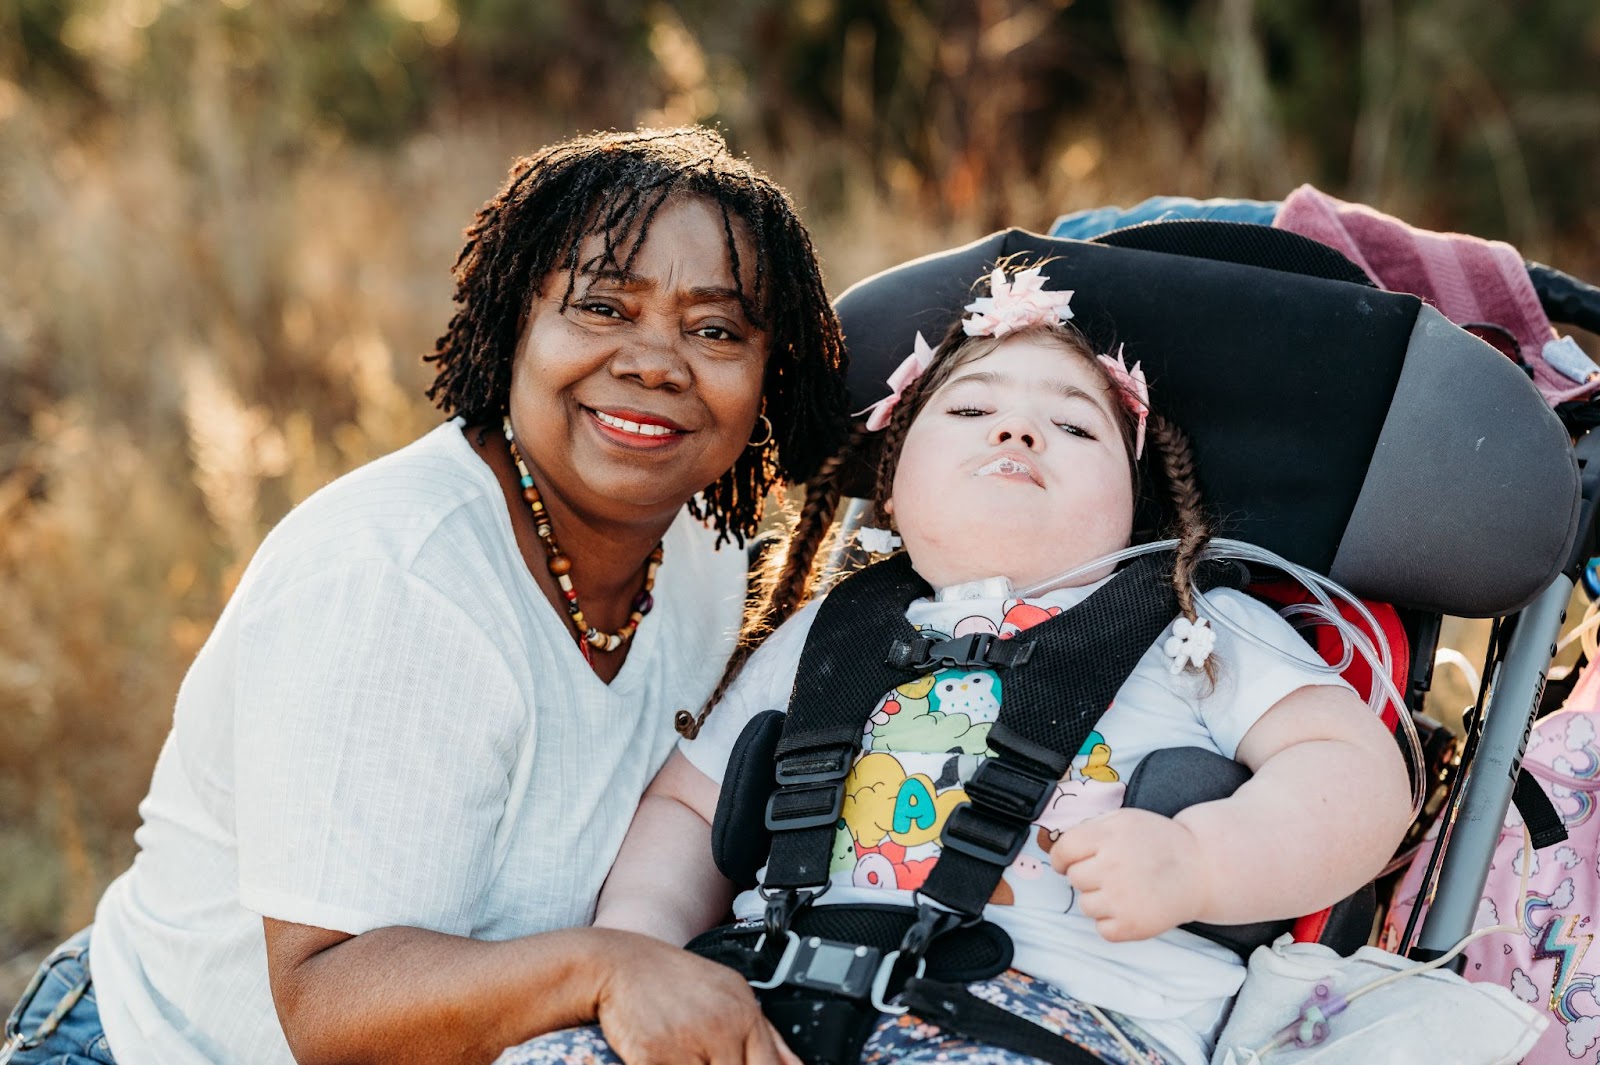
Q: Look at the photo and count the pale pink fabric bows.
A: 3